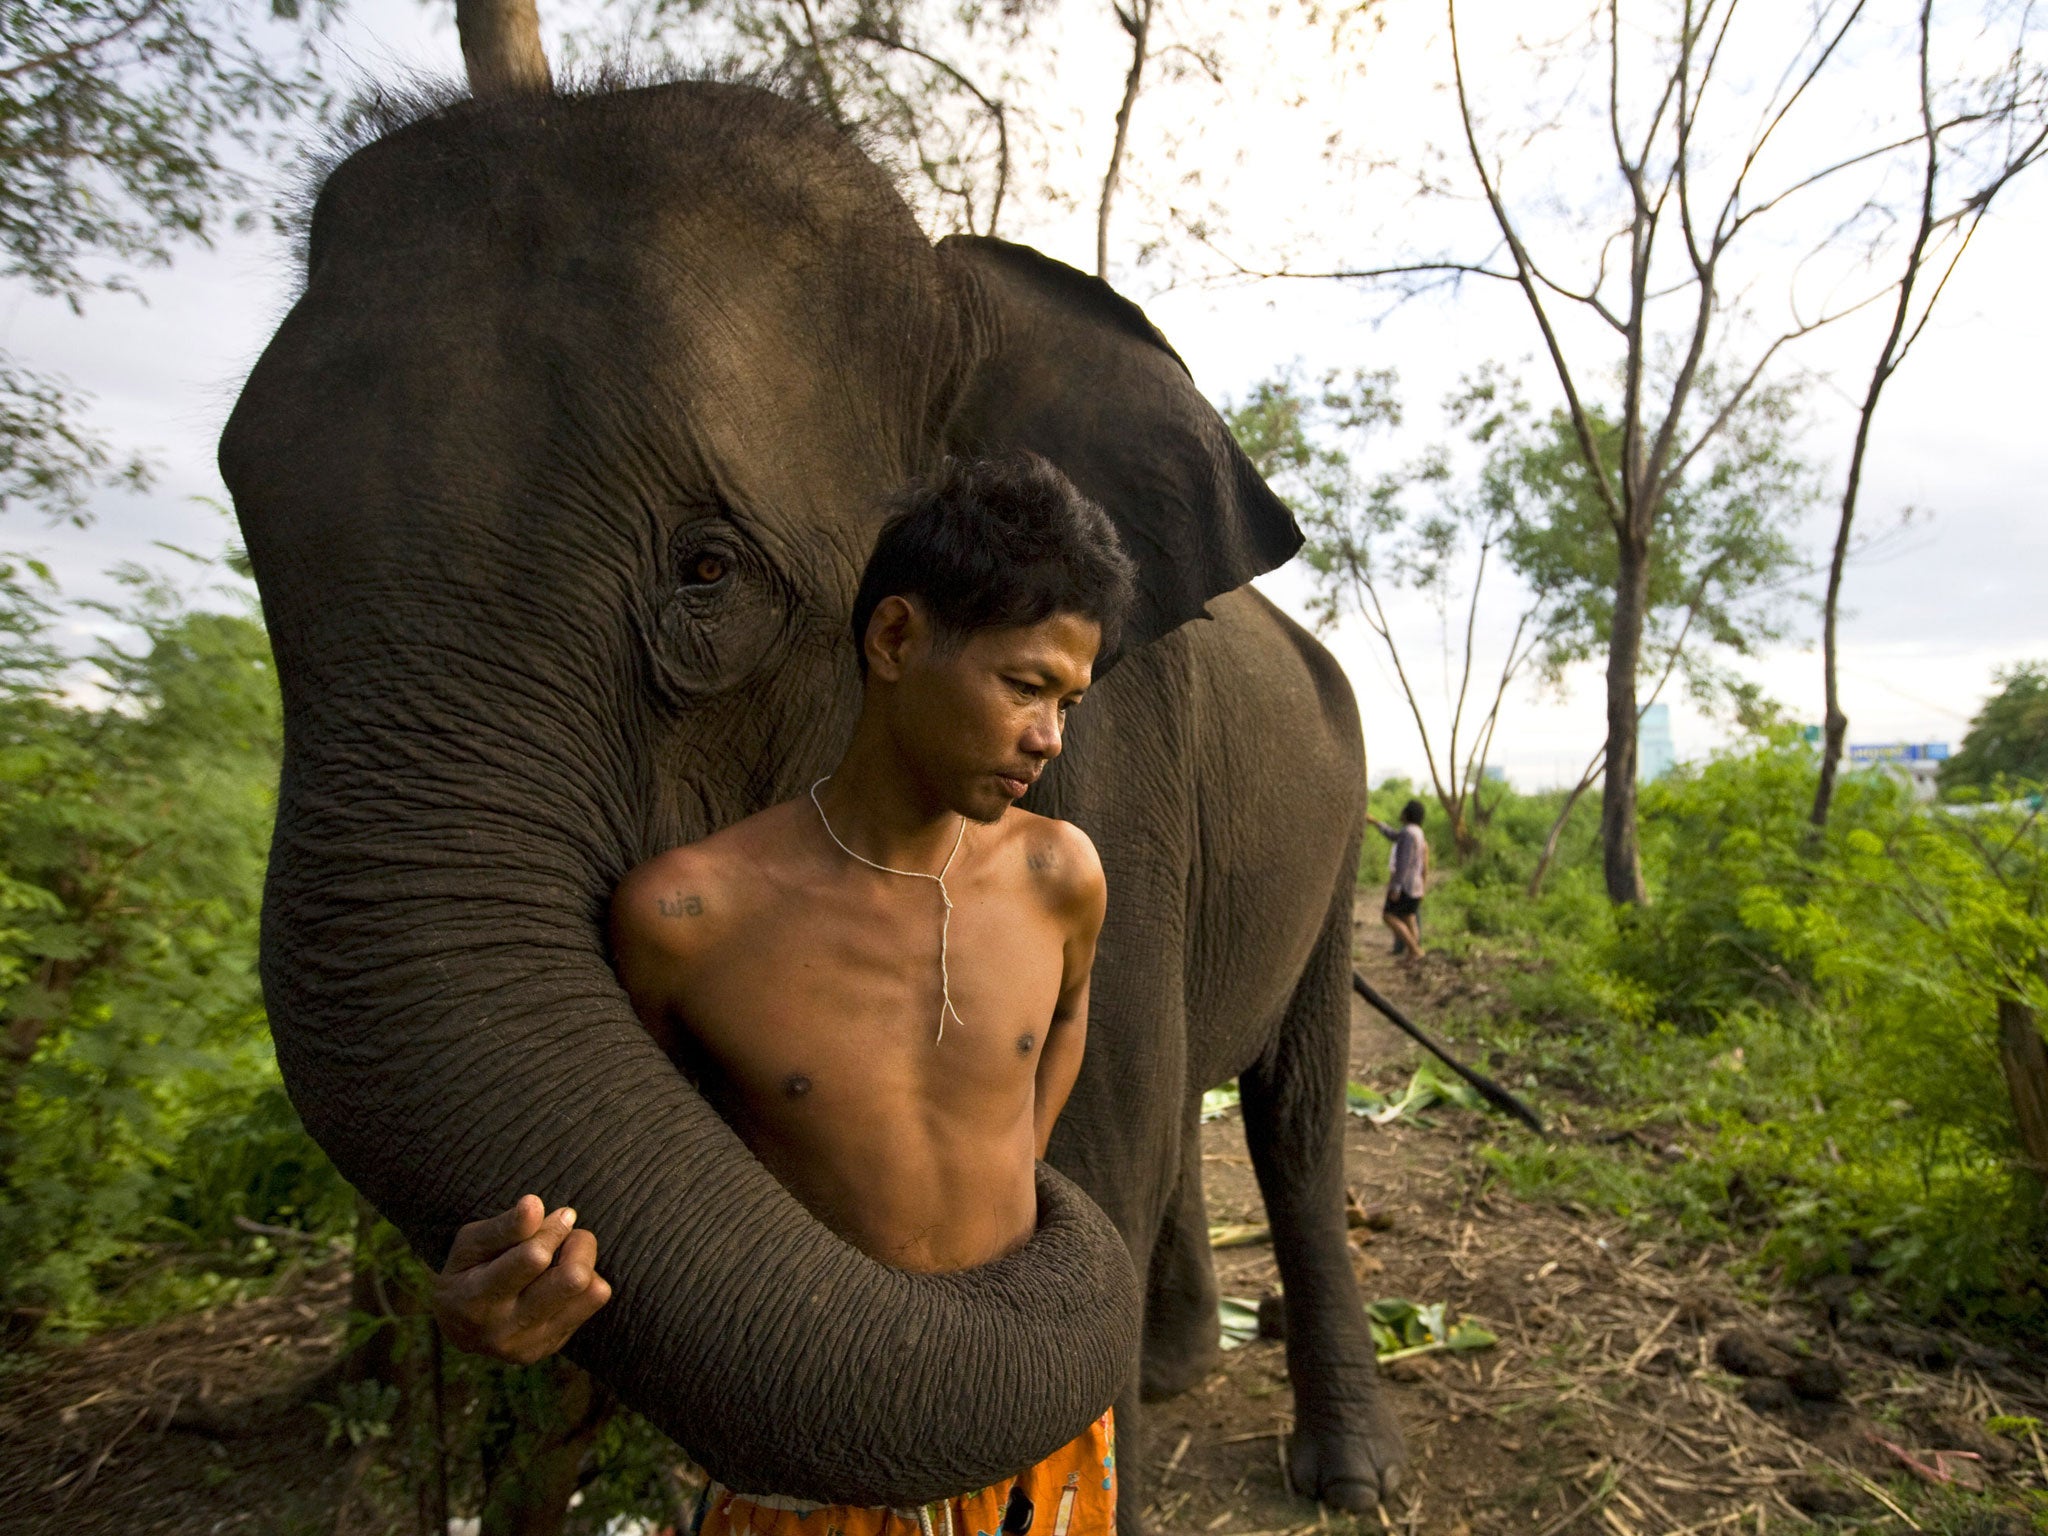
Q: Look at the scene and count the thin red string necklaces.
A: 0